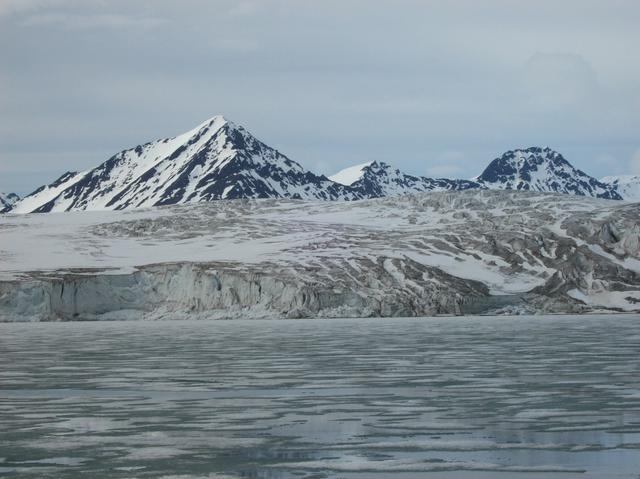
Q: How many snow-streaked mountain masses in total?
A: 3